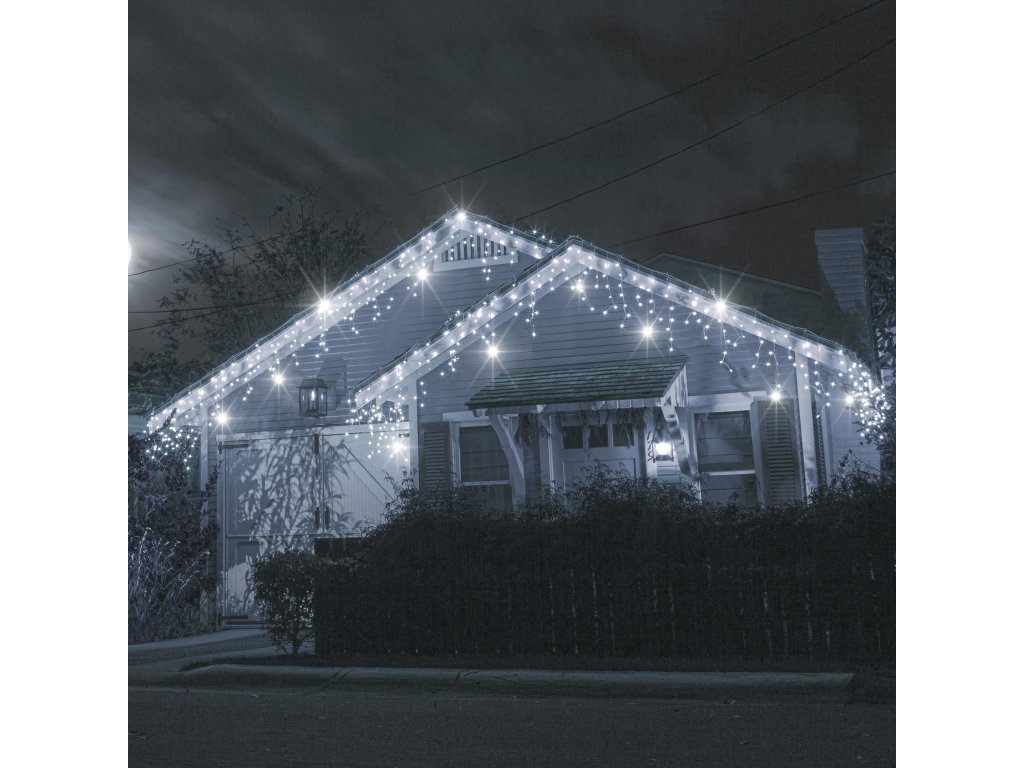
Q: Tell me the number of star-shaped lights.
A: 12